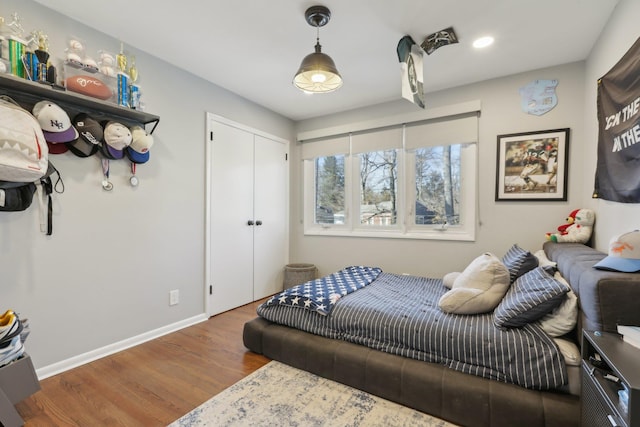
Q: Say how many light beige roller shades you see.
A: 3